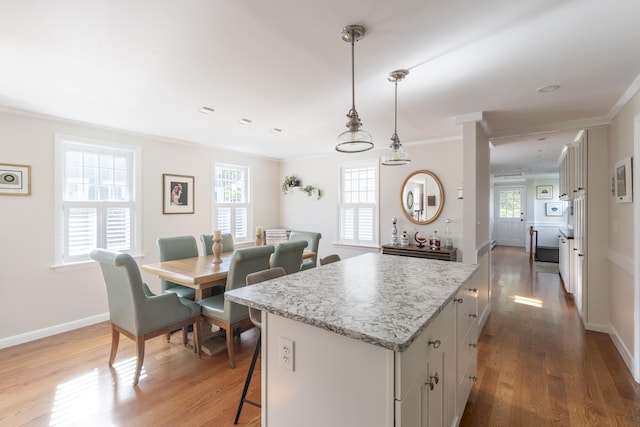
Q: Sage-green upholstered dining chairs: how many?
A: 6